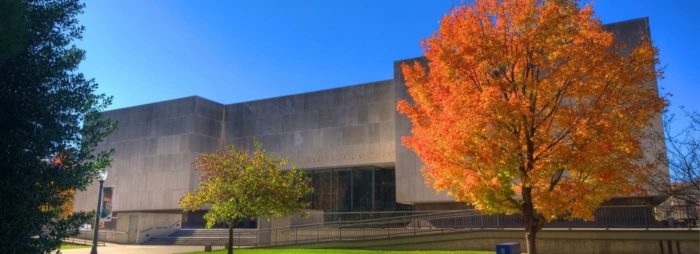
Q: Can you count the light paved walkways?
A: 1